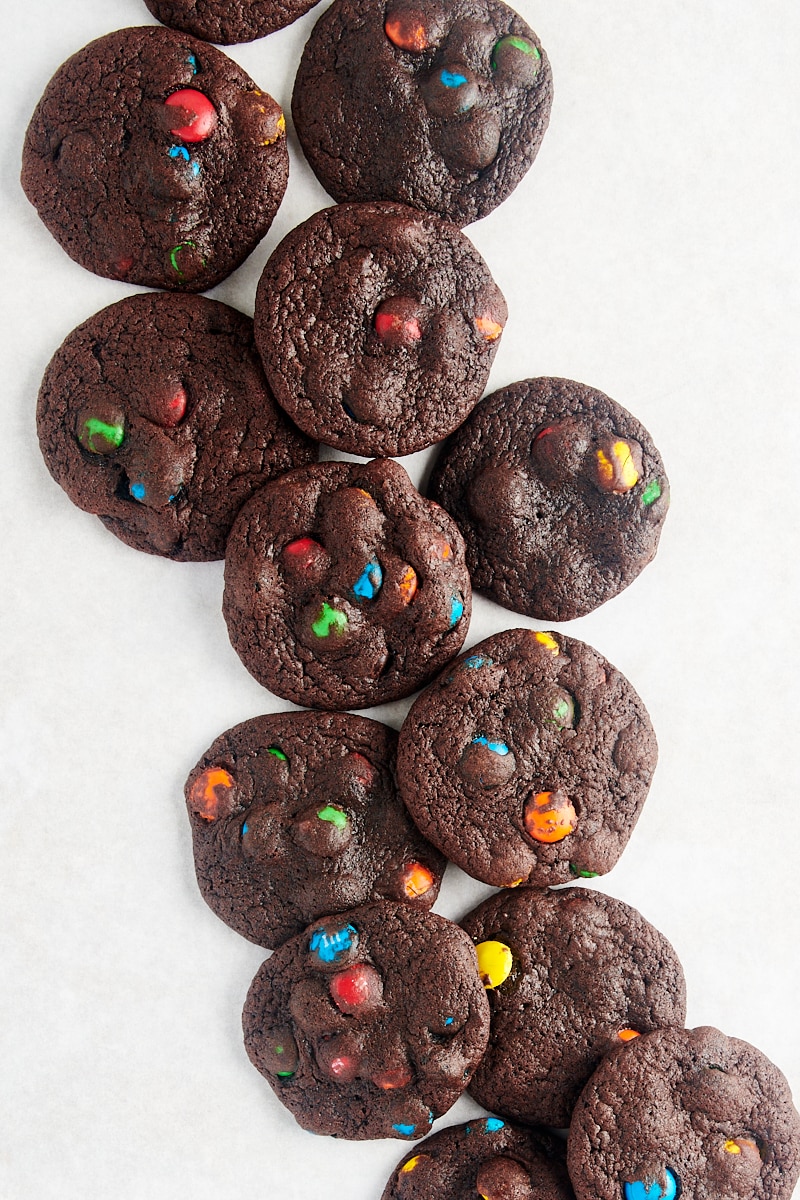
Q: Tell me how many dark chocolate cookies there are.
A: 13